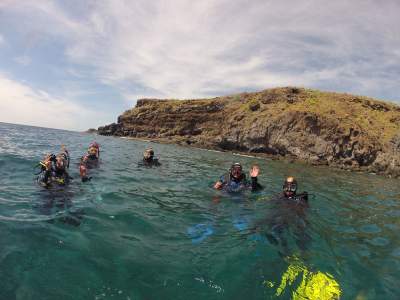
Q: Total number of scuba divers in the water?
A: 6